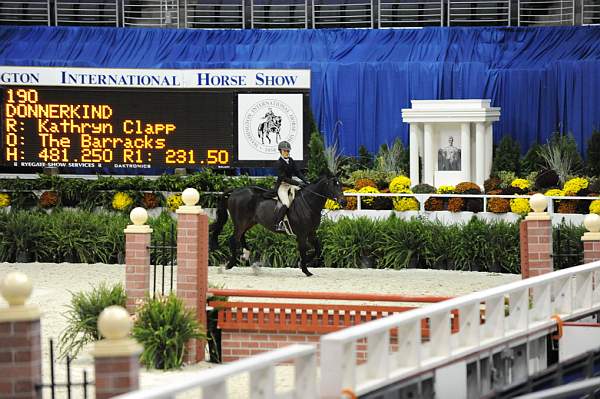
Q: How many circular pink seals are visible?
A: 0